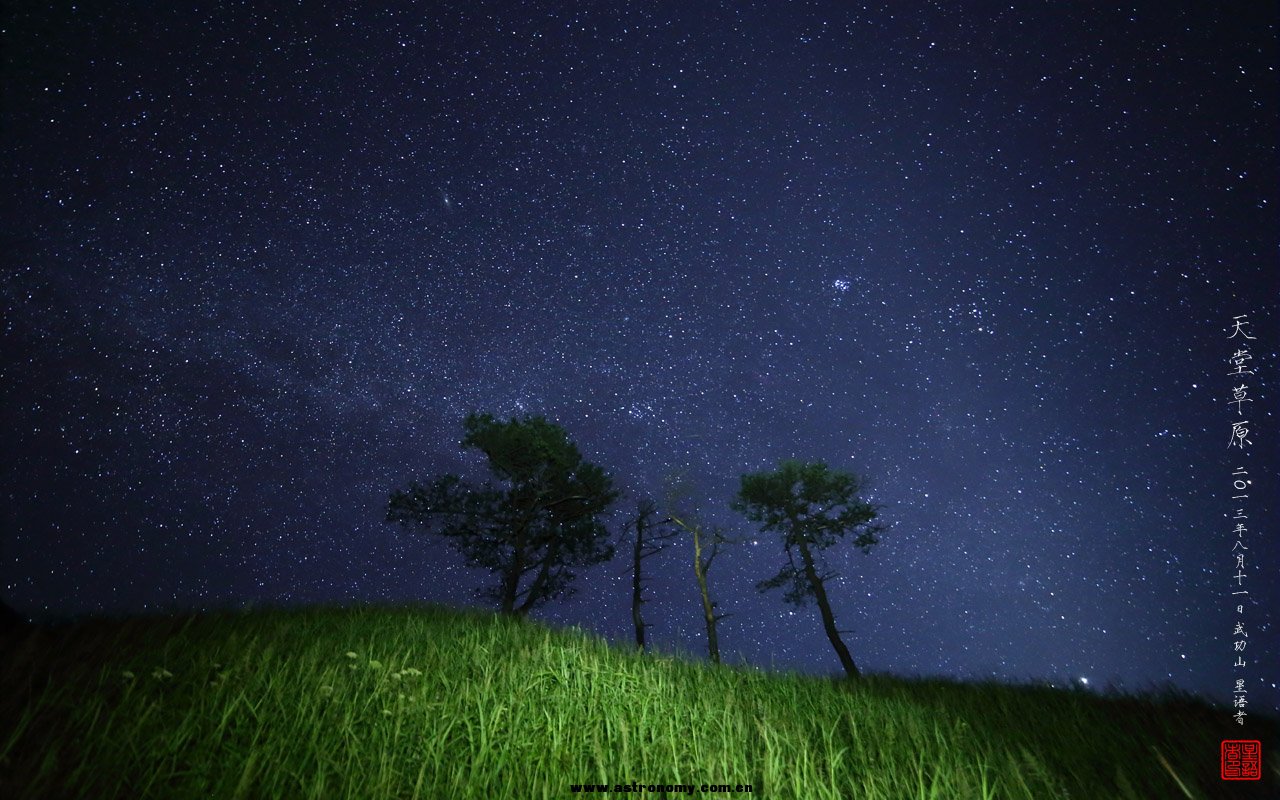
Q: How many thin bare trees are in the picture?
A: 2